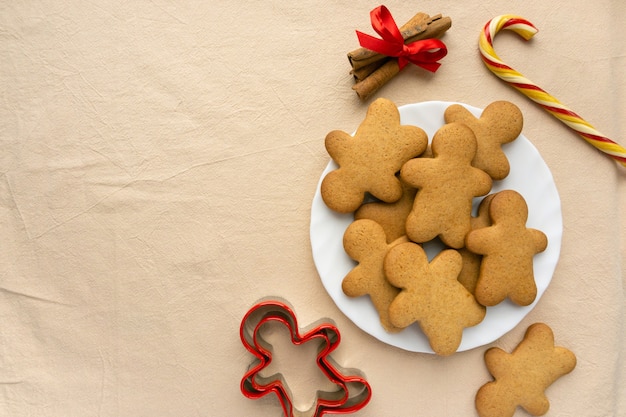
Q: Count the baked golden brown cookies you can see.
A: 9